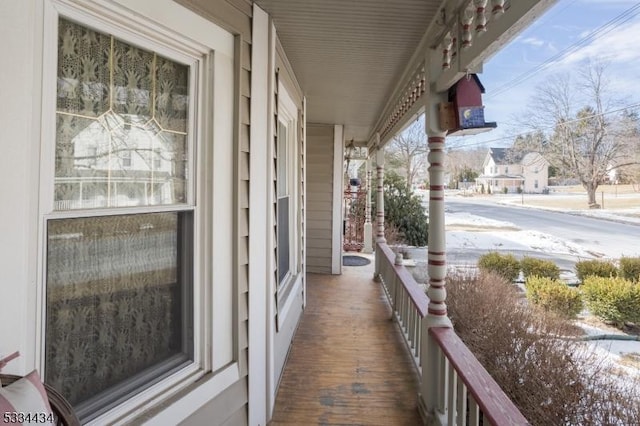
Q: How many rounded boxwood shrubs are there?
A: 6